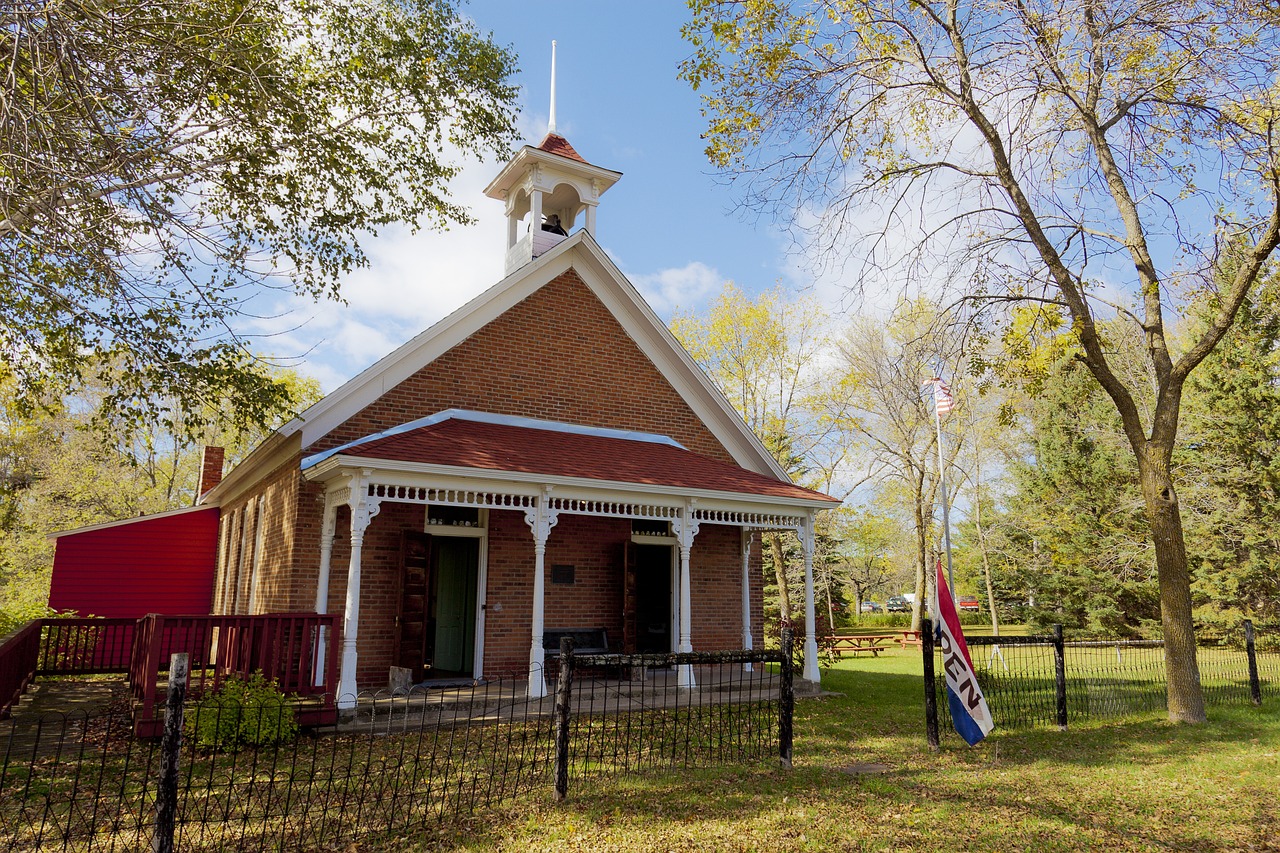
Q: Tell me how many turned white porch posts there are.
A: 6